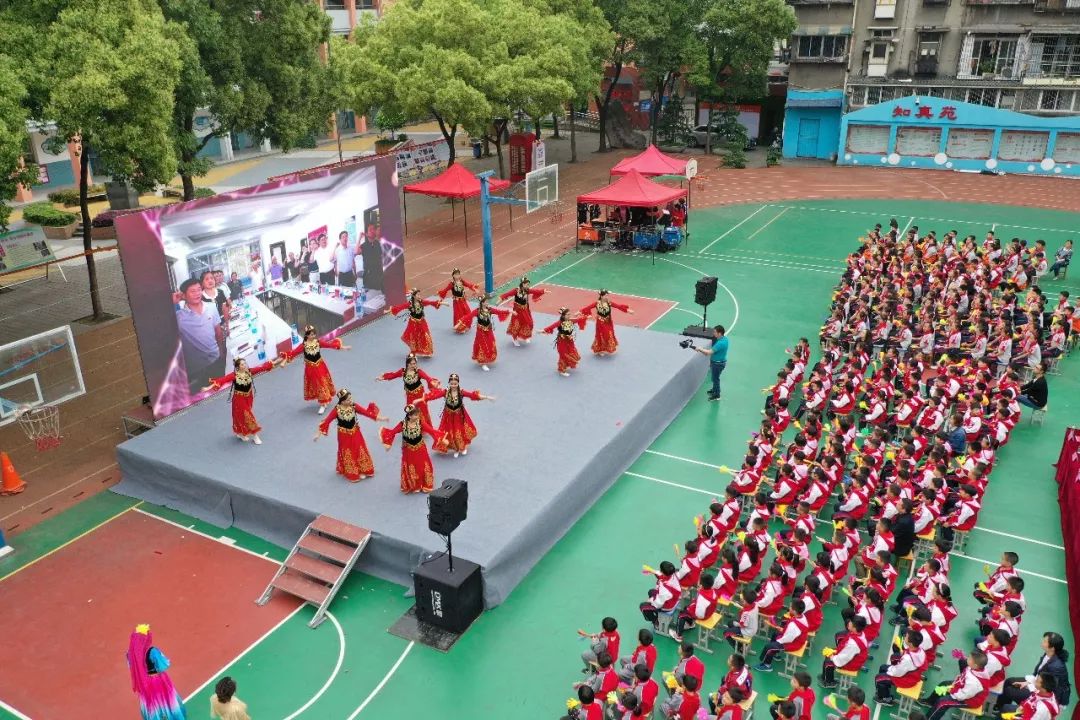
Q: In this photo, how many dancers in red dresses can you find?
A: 12